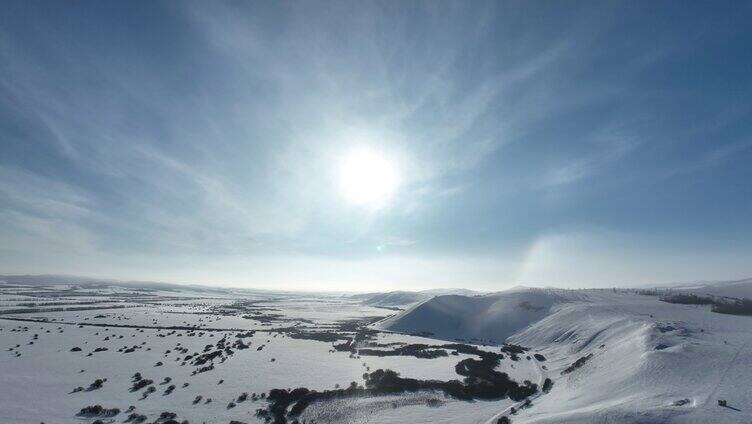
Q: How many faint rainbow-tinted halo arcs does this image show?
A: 1